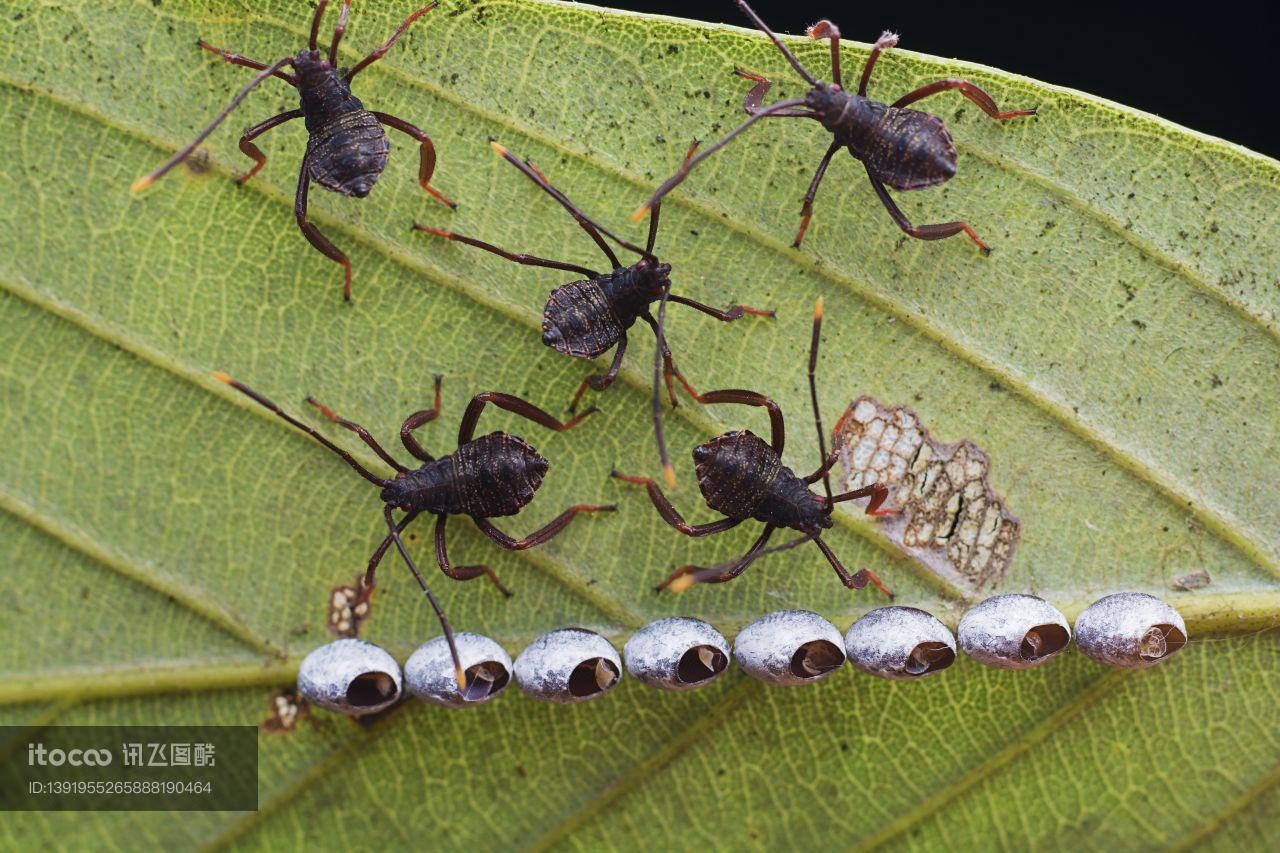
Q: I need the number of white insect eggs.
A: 8